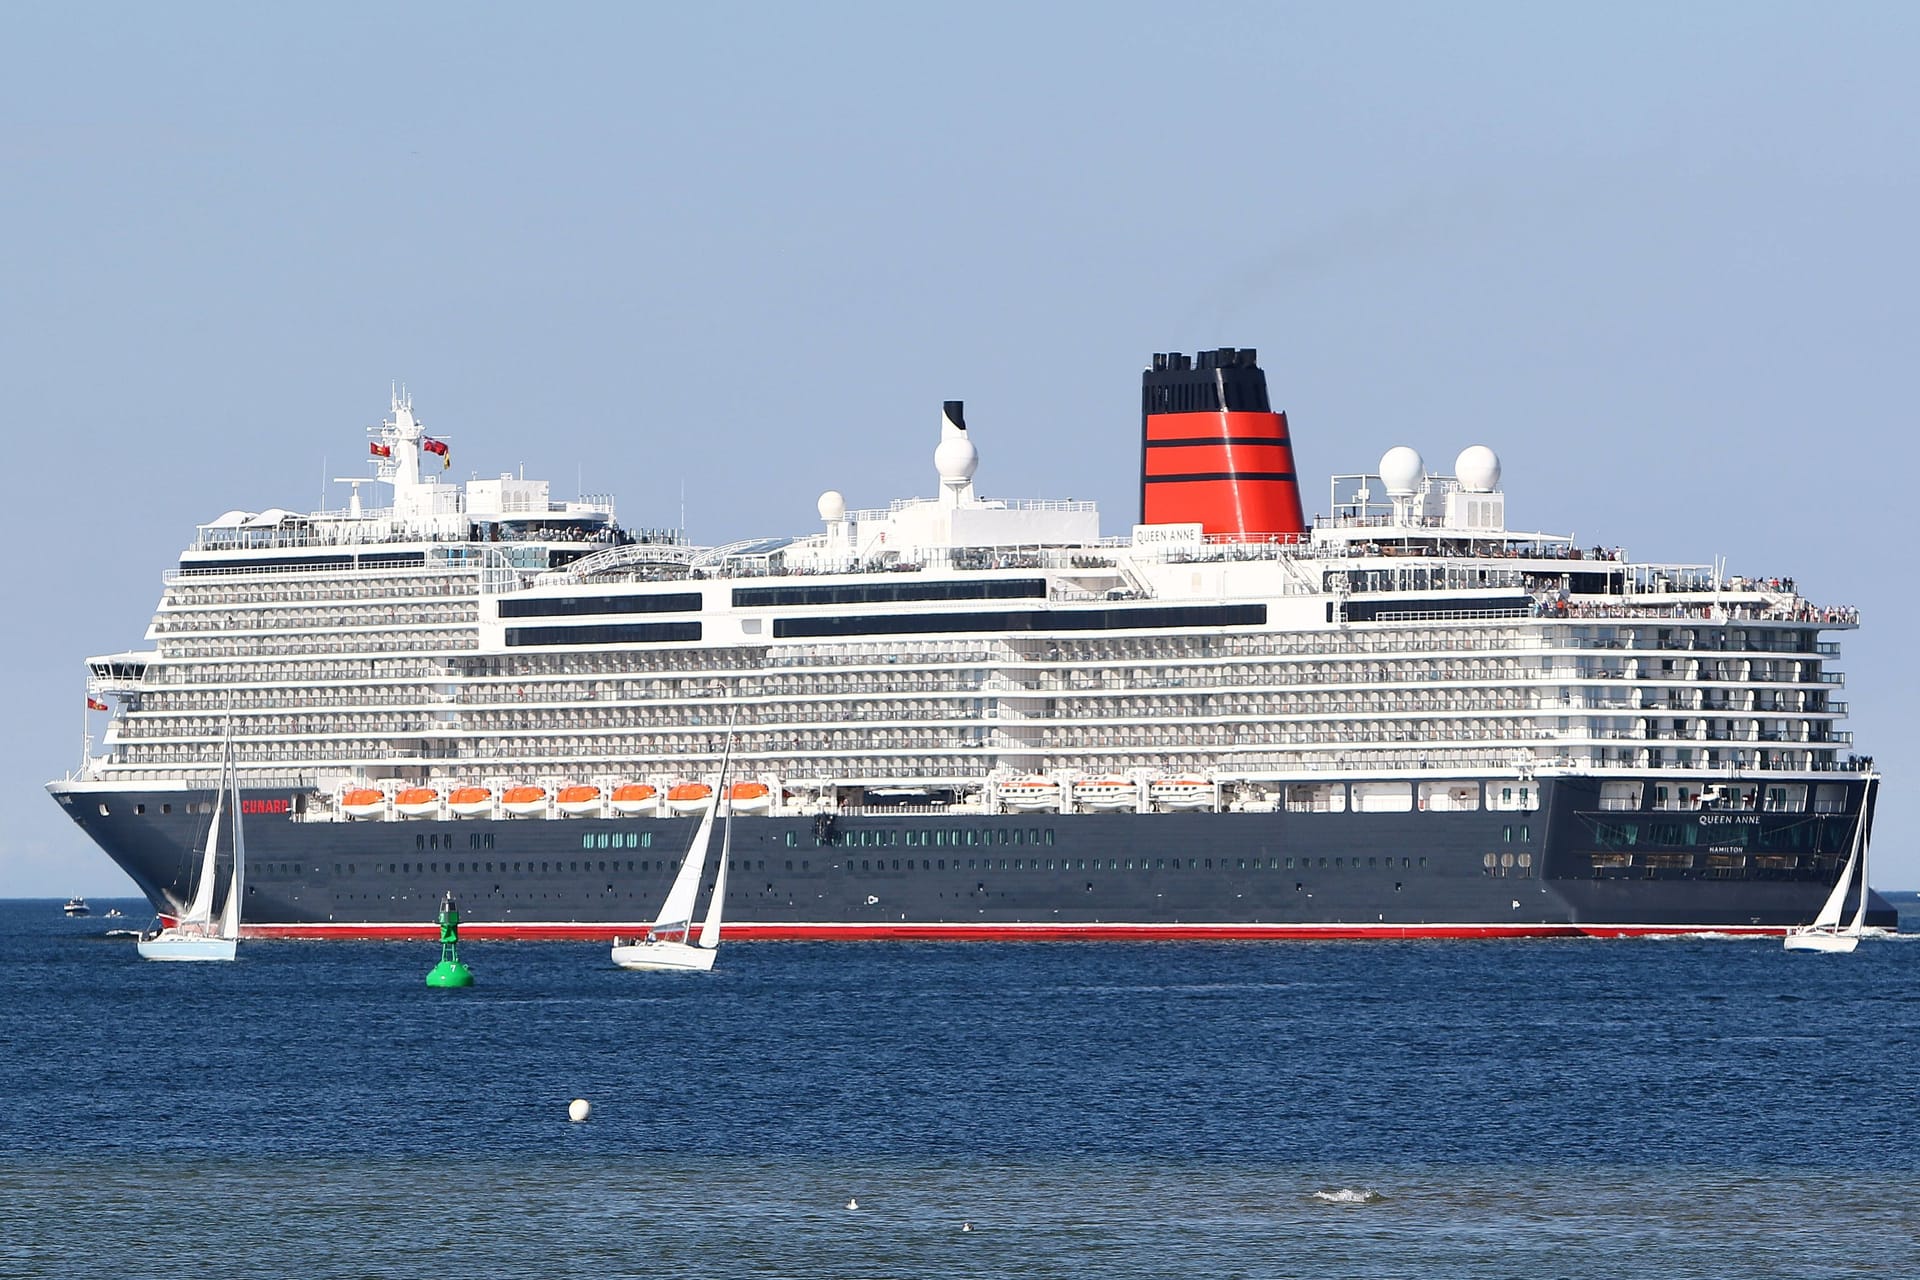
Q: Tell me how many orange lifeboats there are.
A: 8